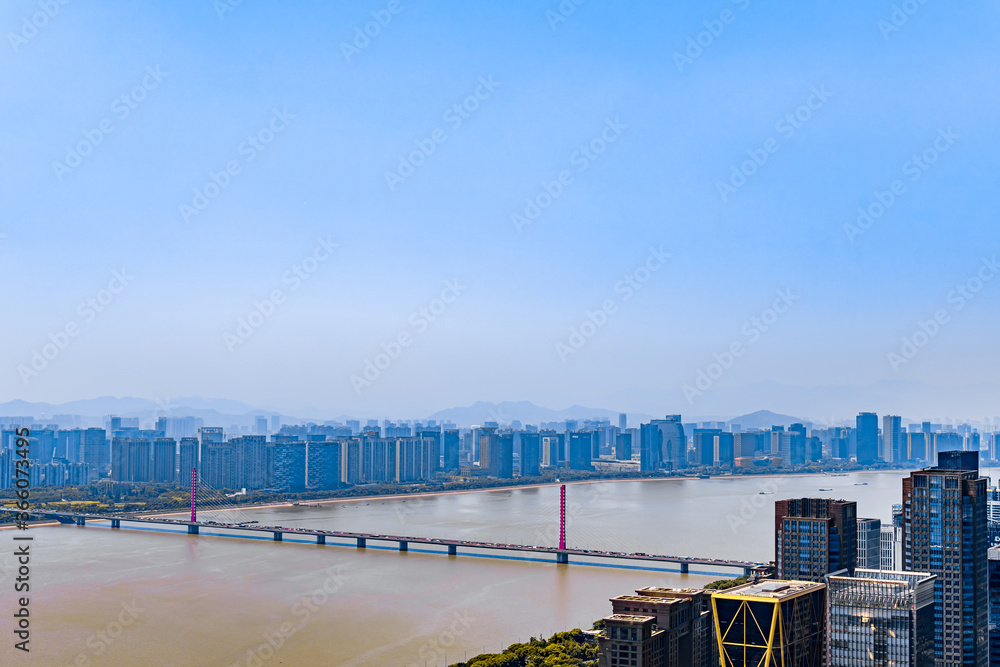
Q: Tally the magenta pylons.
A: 2